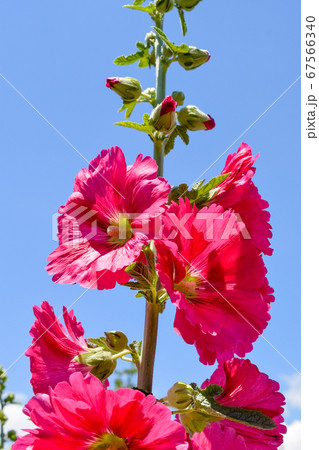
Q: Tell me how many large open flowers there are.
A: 6